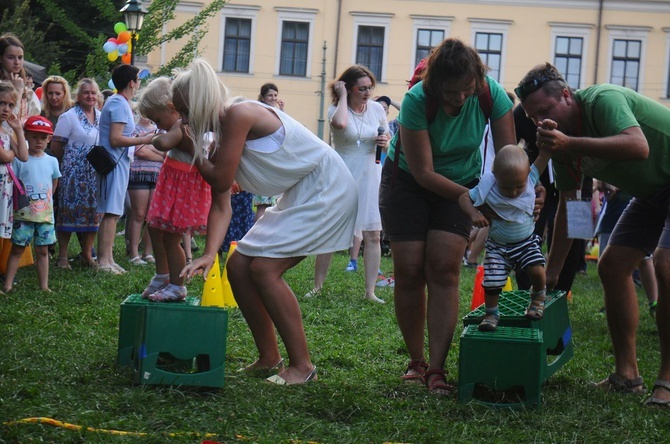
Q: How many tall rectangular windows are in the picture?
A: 7